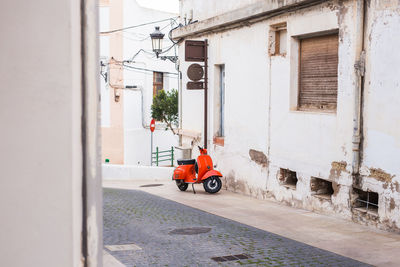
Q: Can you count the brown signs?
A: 3